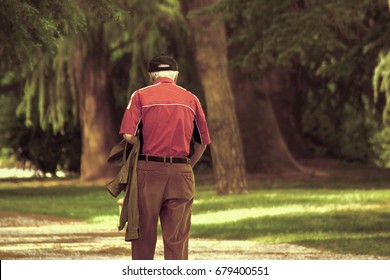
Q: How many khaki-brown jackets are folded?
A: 1